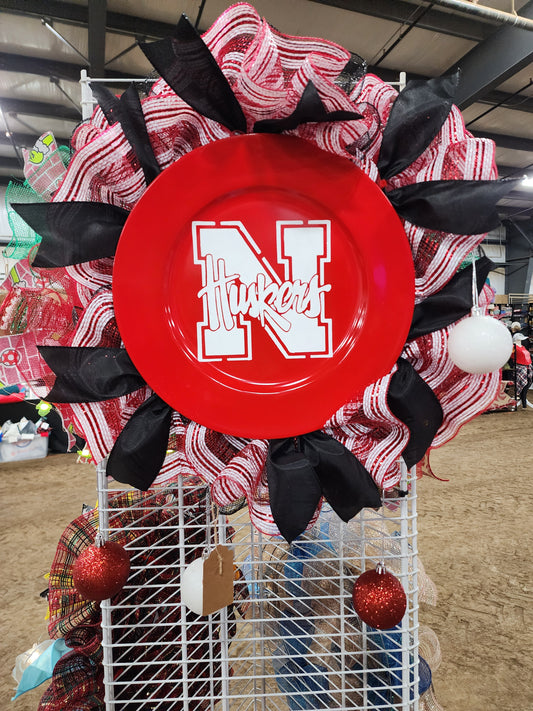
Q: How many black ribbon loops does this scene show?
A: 12